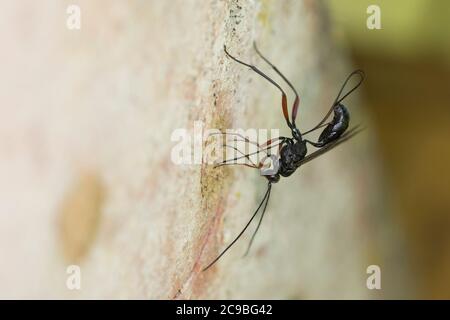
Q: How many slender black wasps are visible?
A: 1